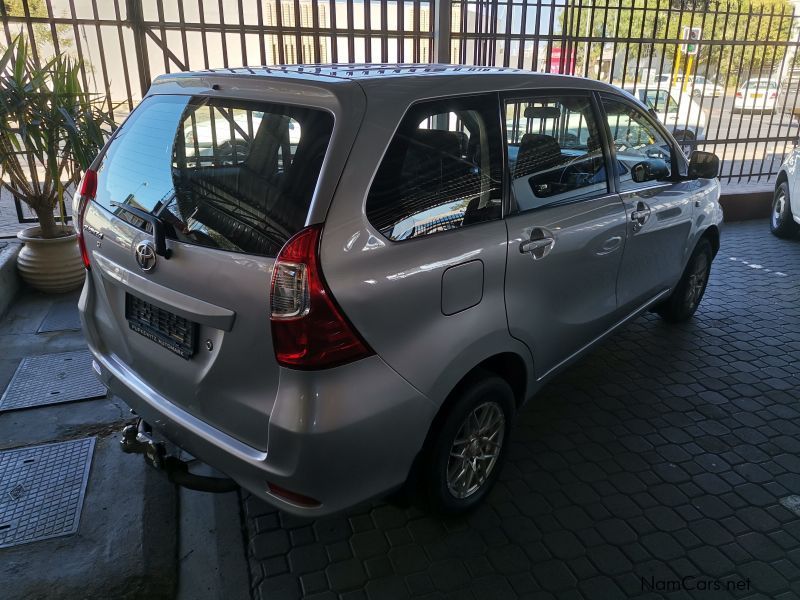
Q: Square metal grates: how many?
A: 3